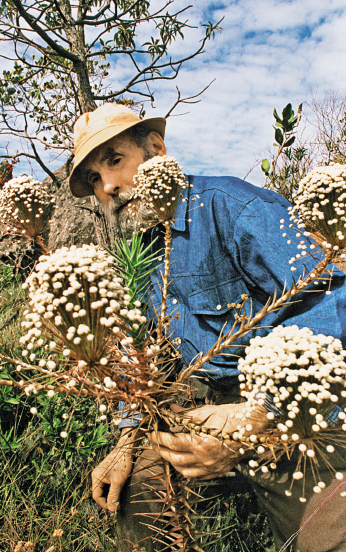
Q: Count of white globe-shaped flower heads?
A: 5